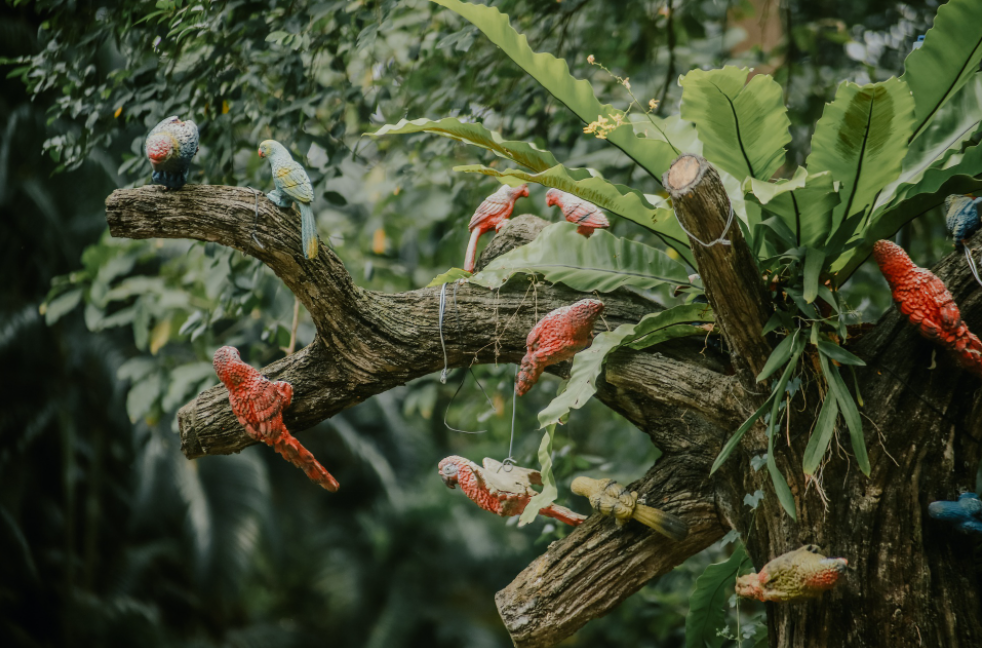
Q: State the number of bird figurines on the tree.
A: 12